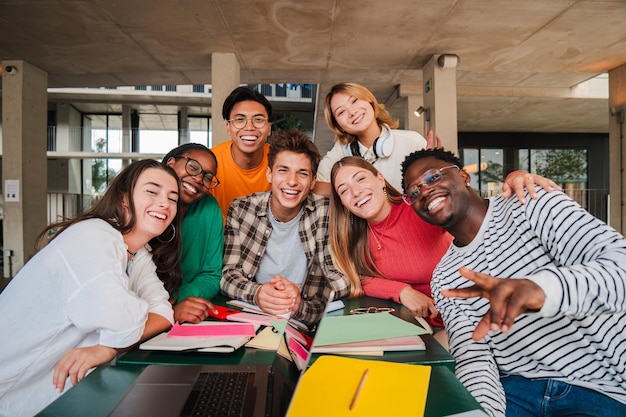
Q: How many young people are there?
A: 7